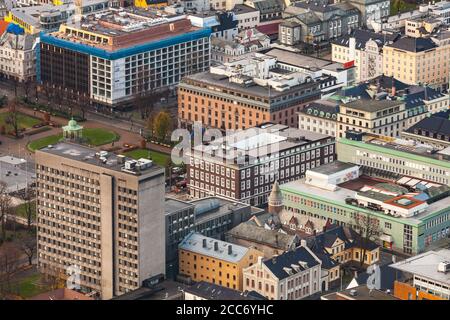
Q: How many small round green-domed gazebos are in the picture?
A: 1